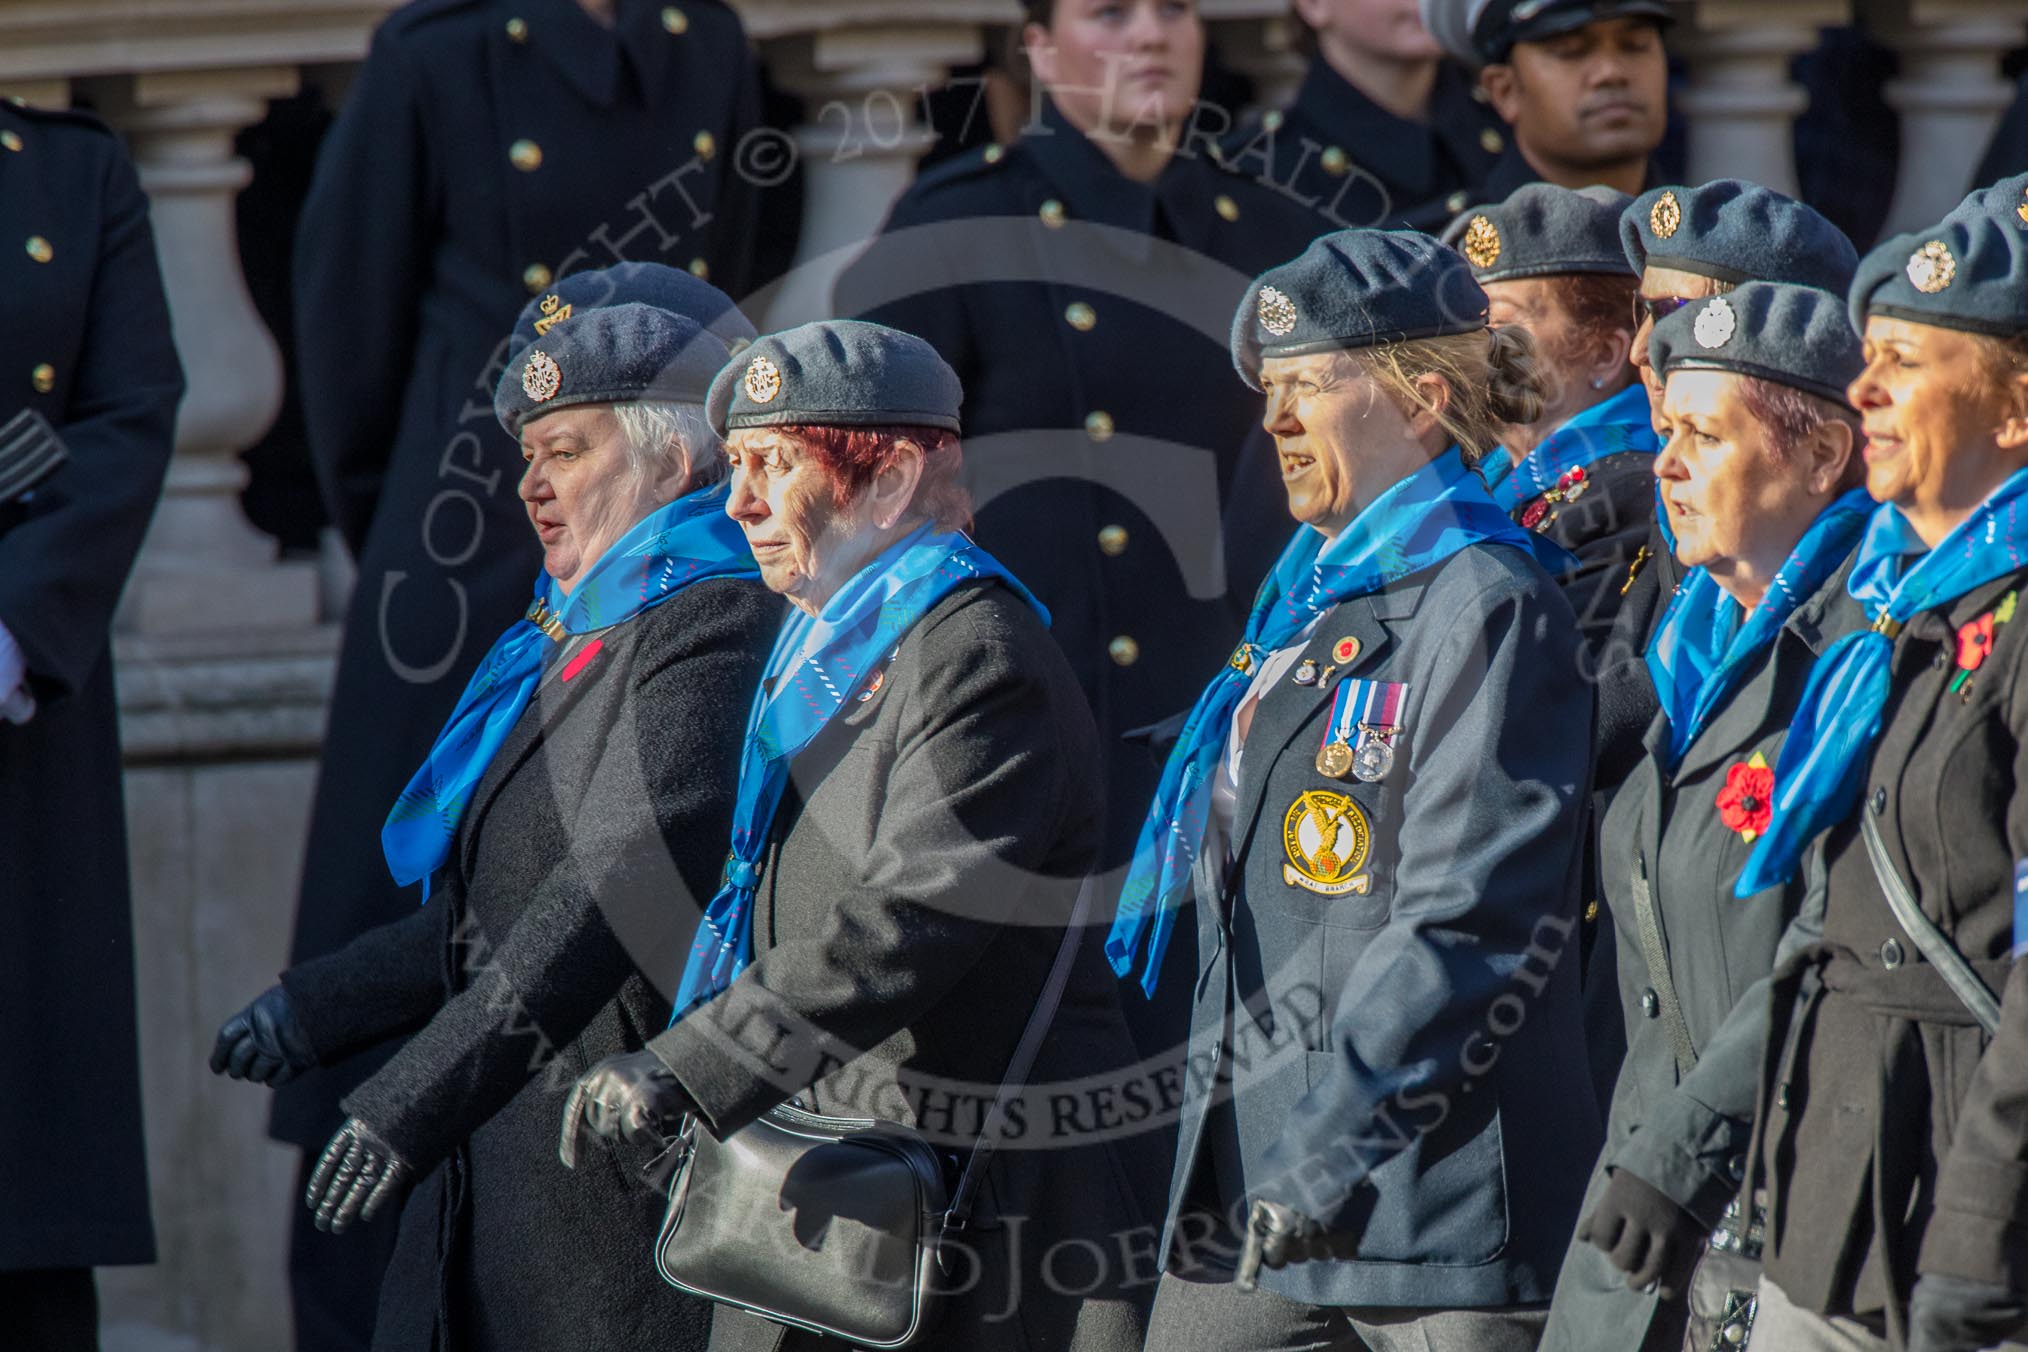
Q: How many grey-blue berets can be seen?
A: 9